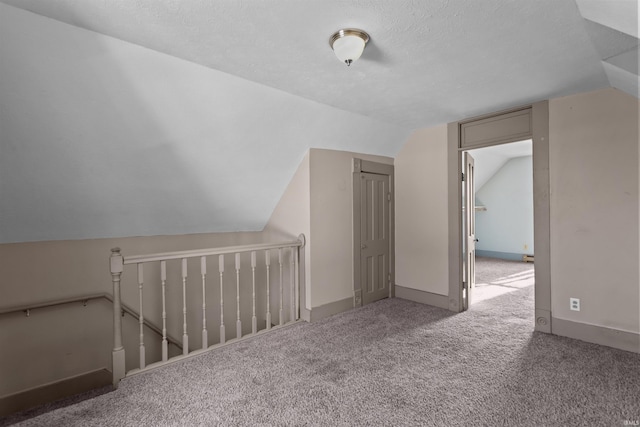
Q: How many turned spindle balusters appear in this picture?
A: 10